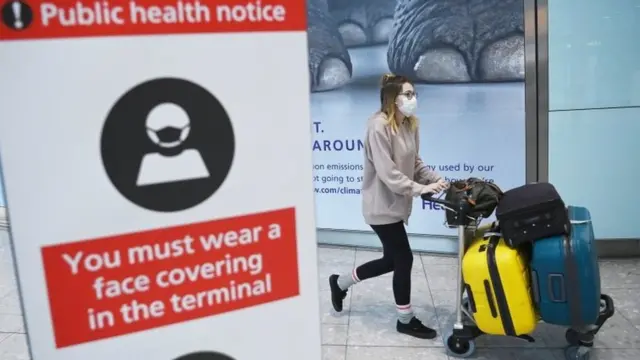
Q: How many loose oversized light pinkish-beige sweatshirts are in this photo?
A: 1